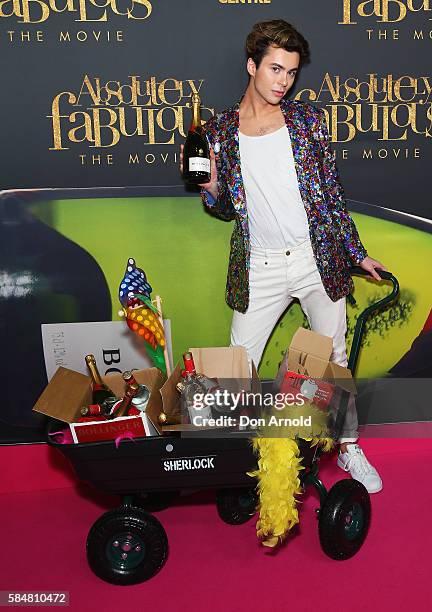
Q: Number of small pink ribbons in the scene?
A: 2